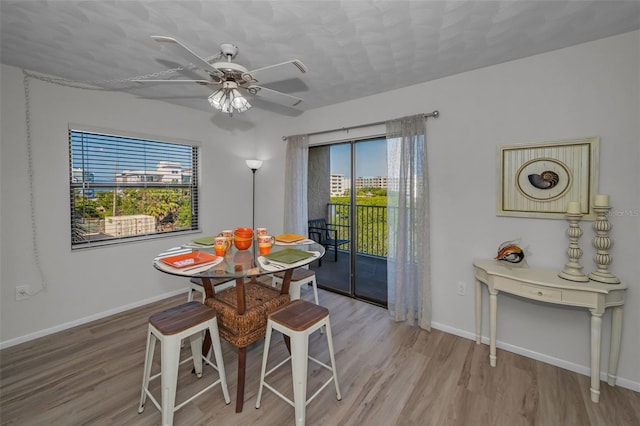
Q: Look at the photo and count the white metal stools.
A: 4